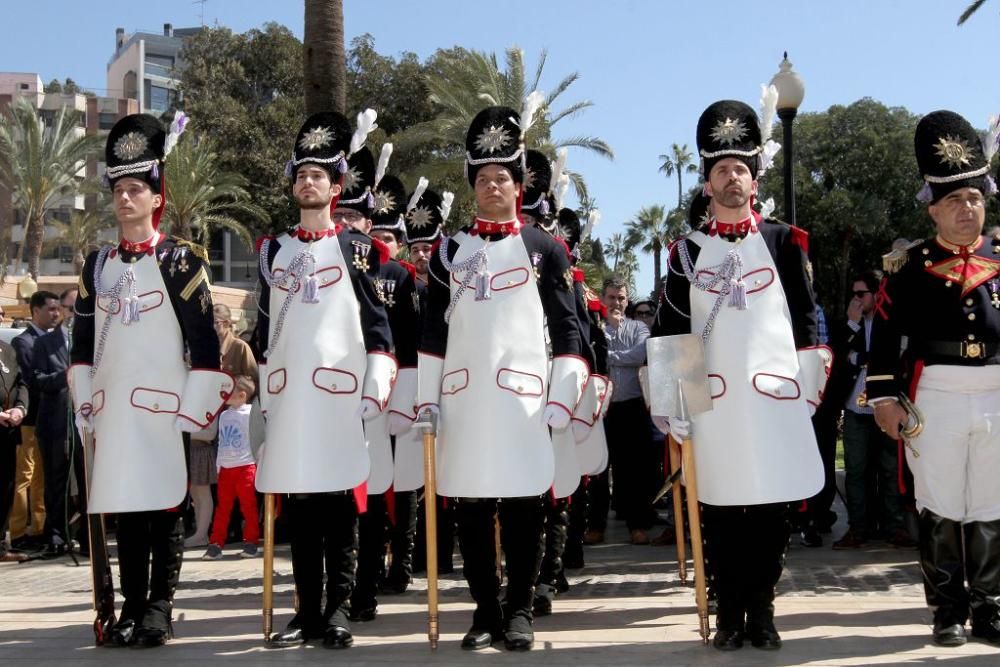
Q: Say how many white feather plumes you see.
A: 13